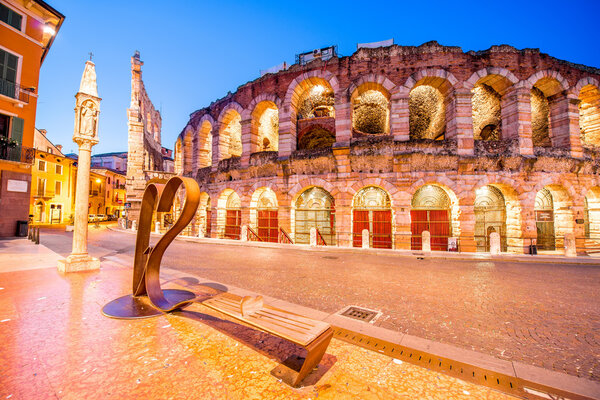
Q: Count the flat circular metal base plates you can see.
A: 1